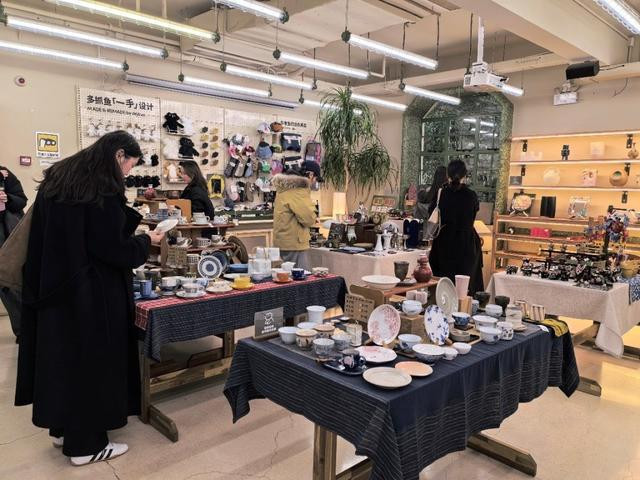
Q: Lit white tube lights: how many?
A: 13